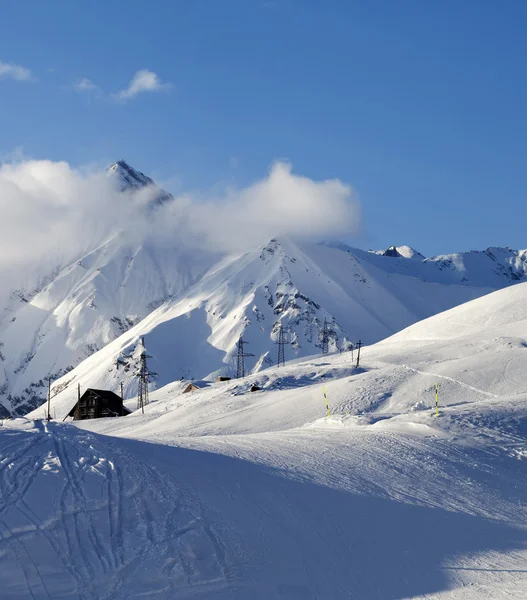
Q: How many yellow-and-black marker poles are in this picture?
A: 2